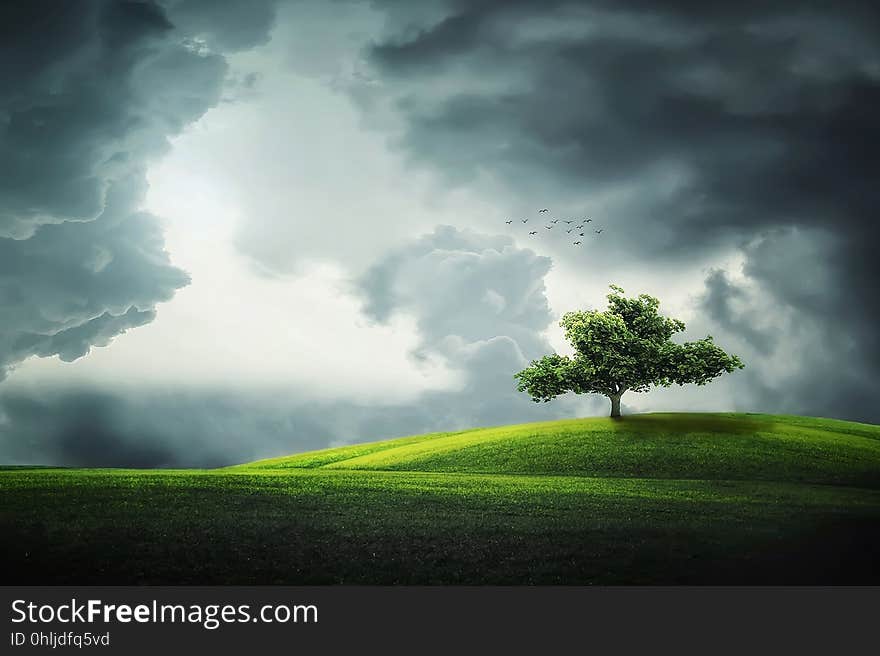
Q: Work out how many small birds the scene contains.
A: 13